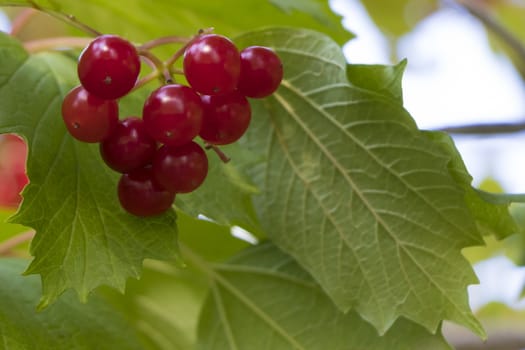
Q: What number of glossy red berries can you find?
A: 9